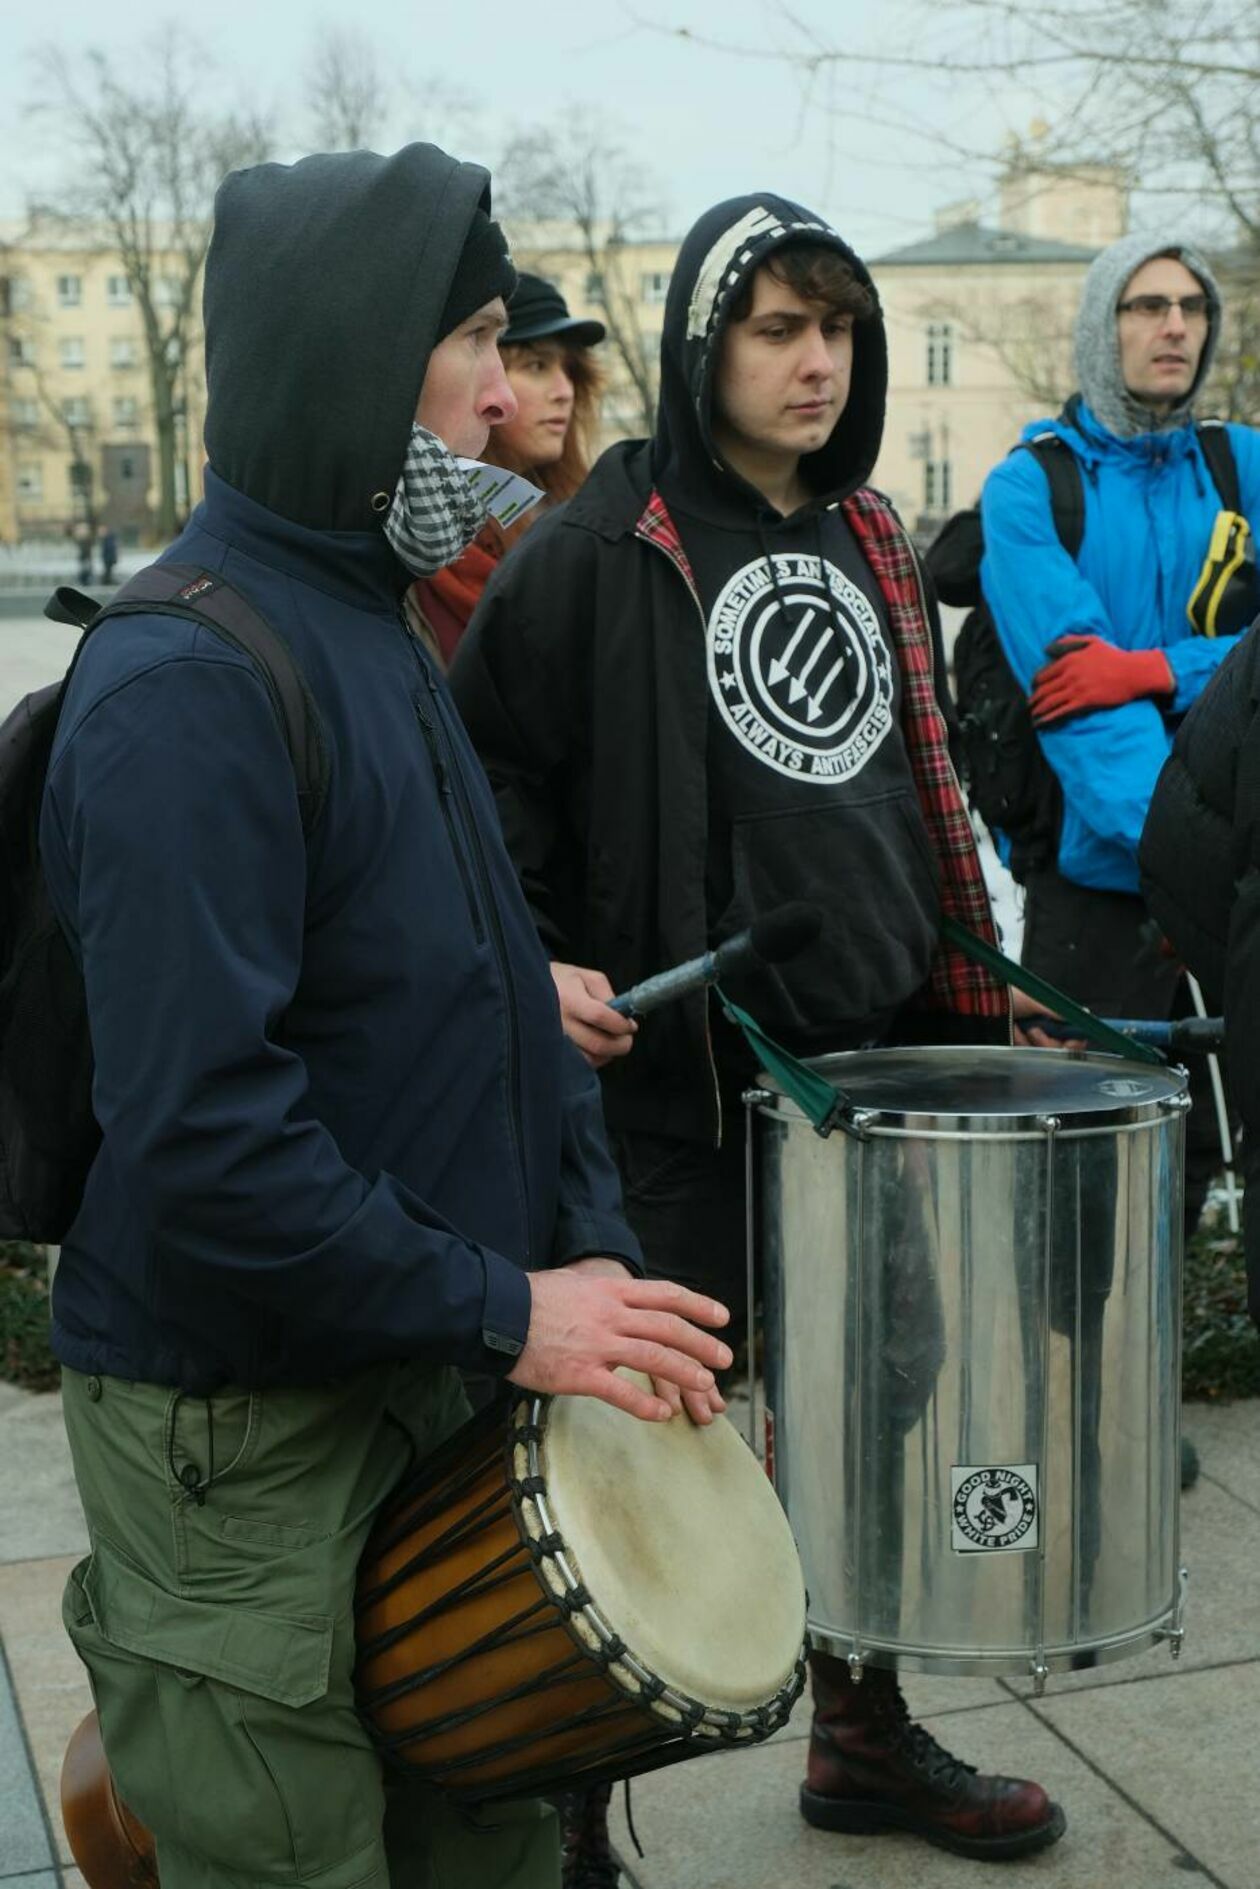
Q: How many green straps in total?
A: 2